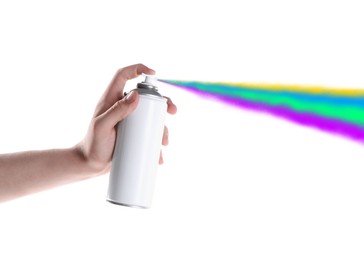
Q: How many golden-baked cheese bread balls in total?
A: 0